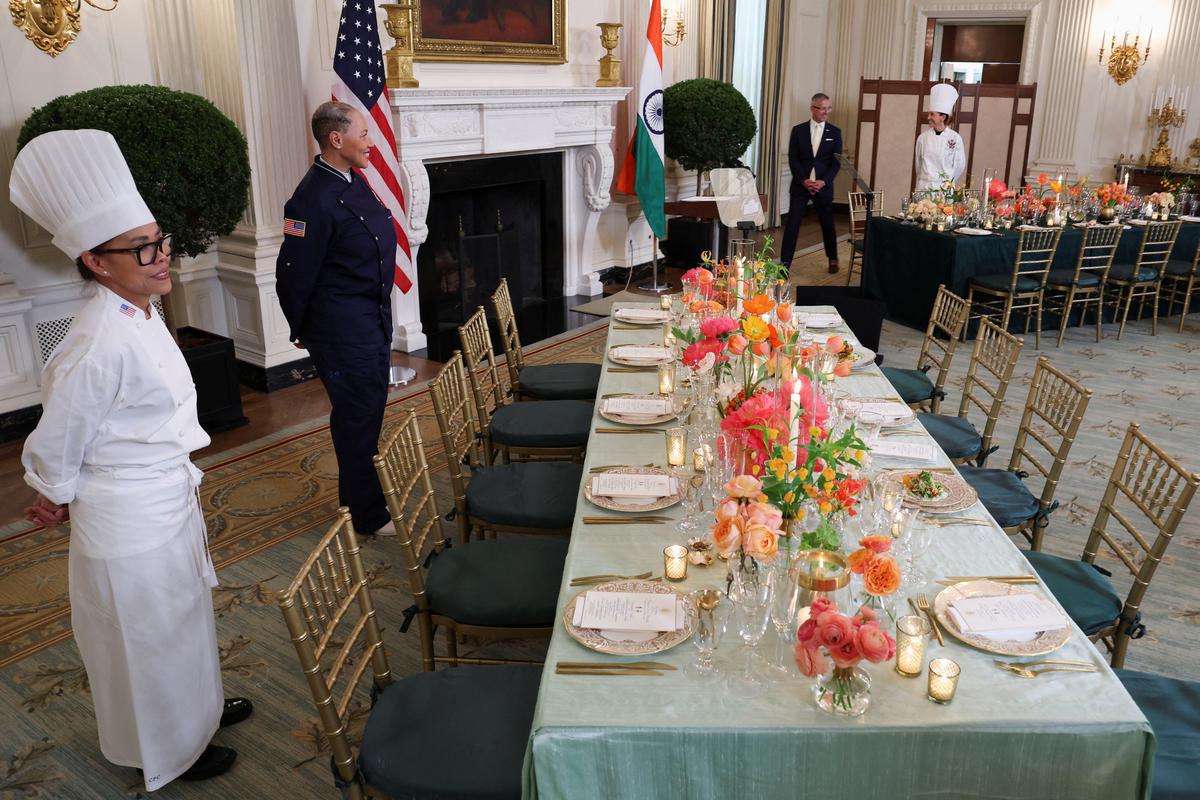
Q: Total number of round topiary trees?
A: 2